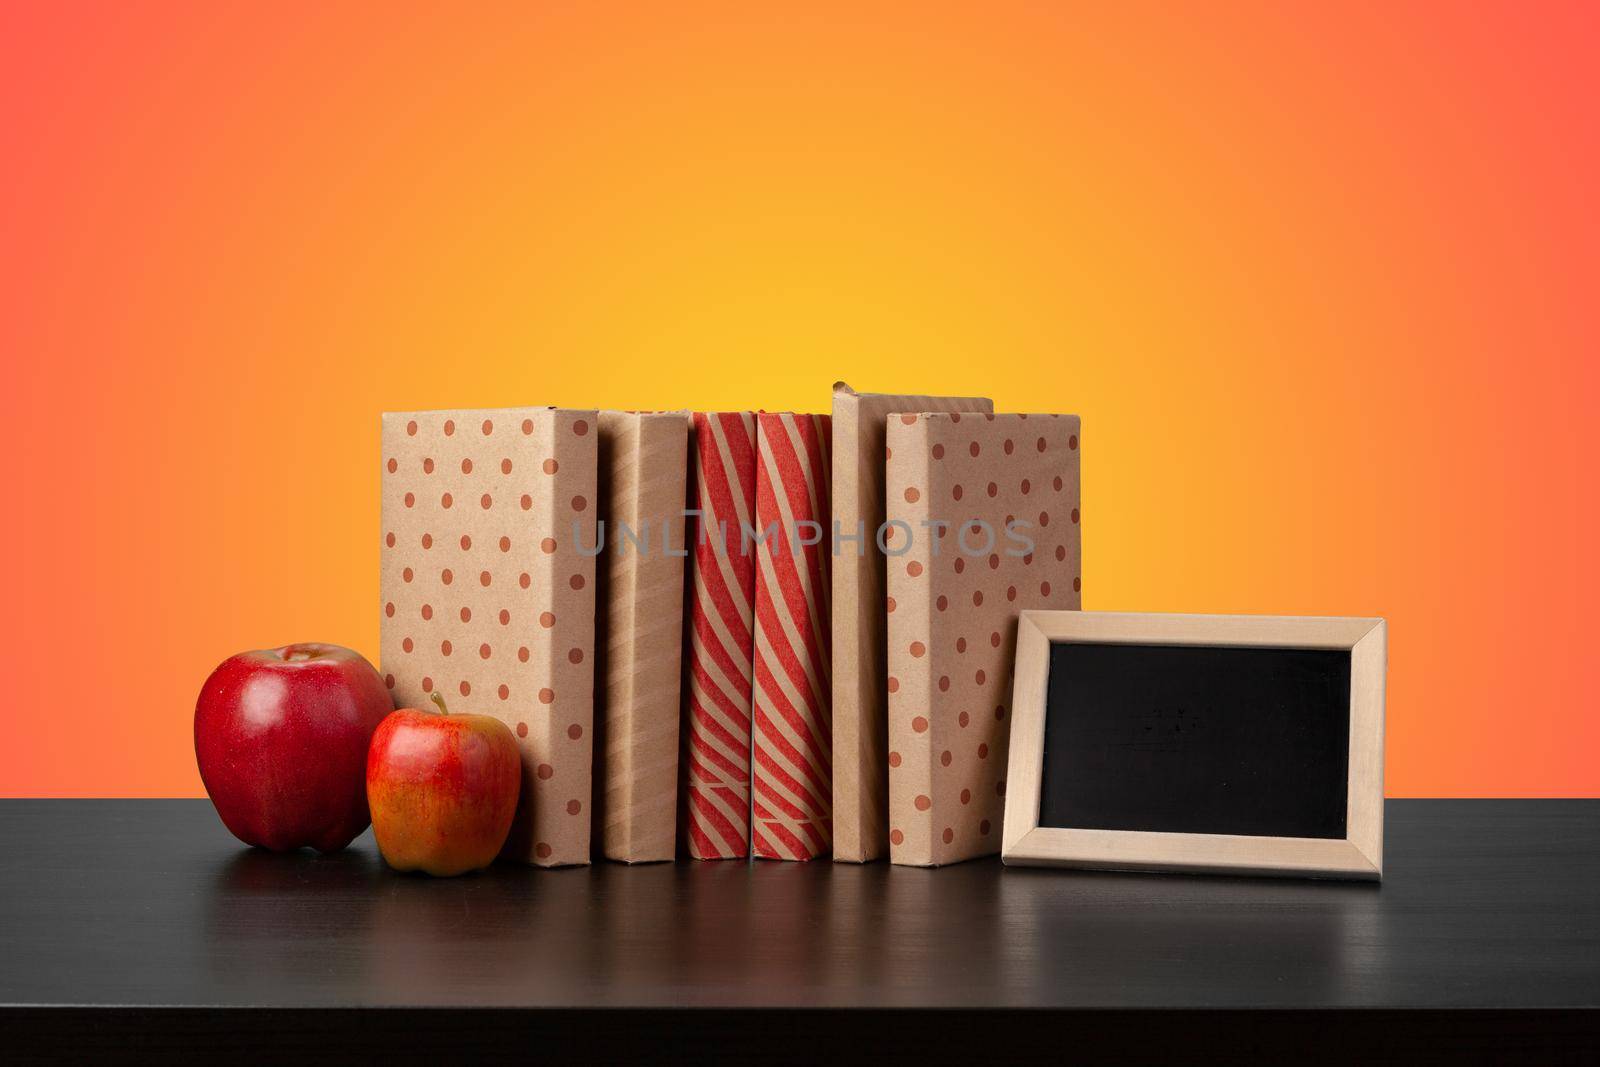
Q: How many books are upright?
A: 6